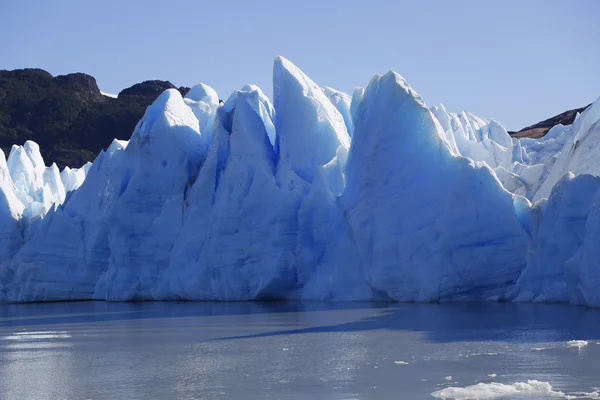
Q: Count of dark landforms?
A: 2